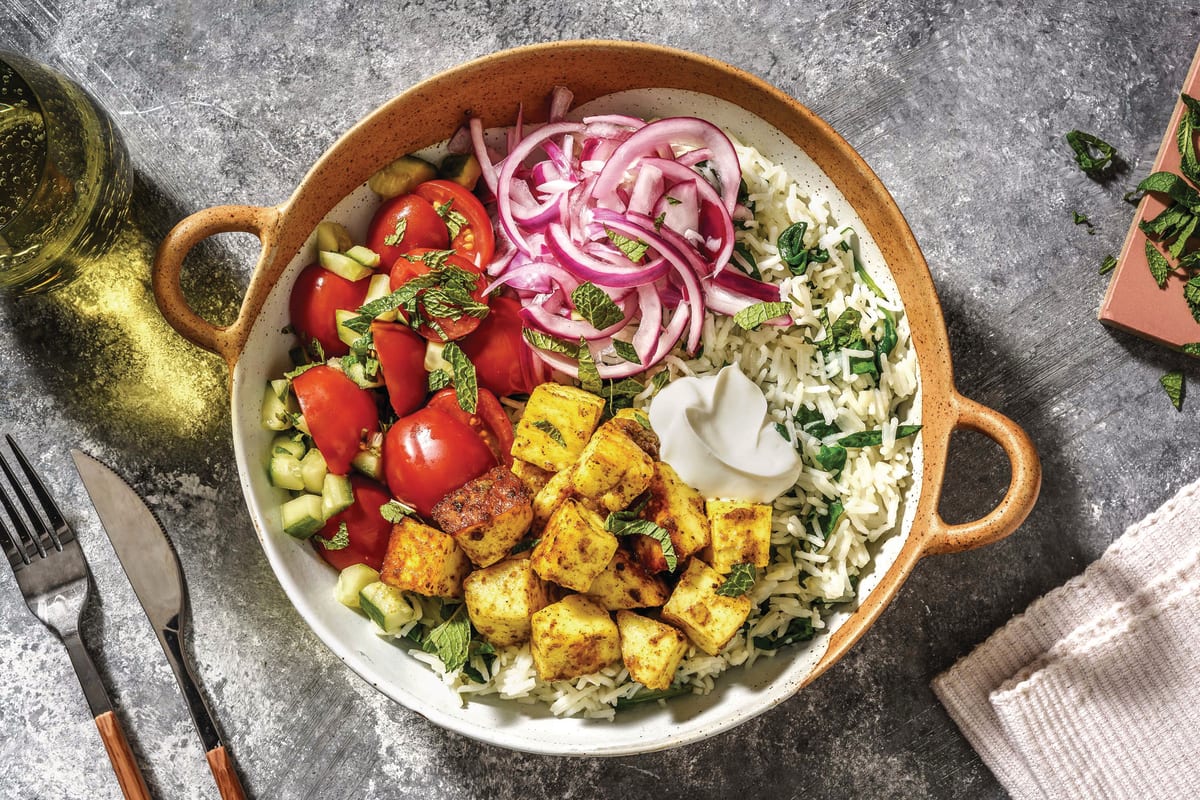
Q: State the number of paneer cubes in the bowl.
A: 15